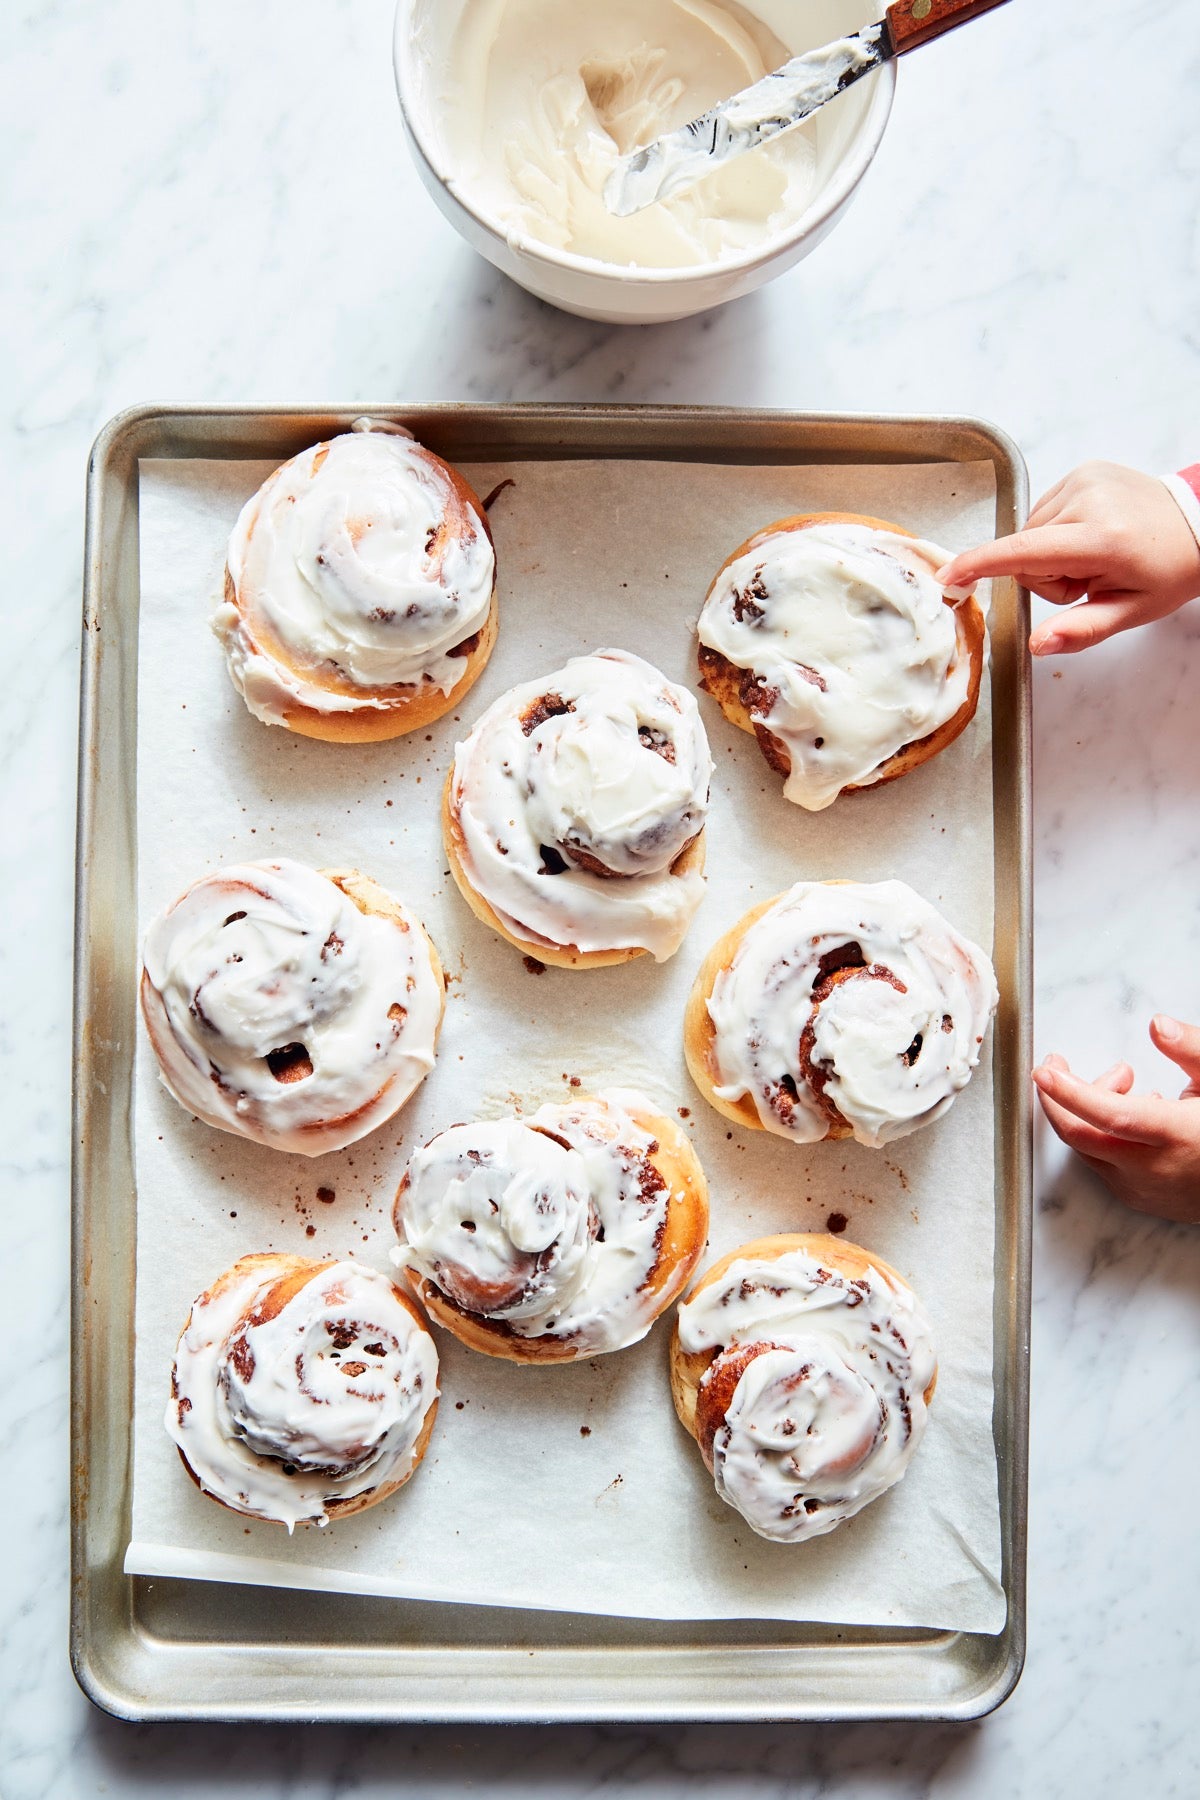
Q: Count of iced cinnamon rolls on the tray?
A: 8